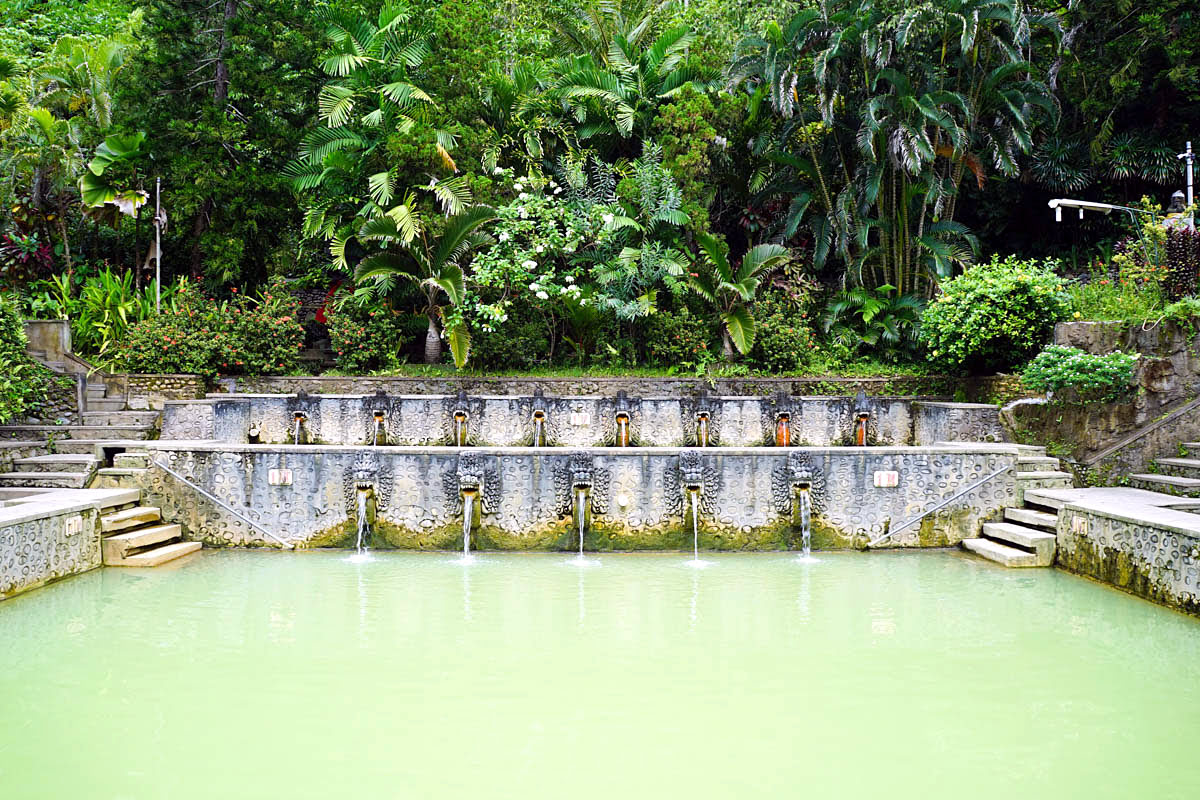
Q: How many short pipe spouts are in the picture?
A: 8